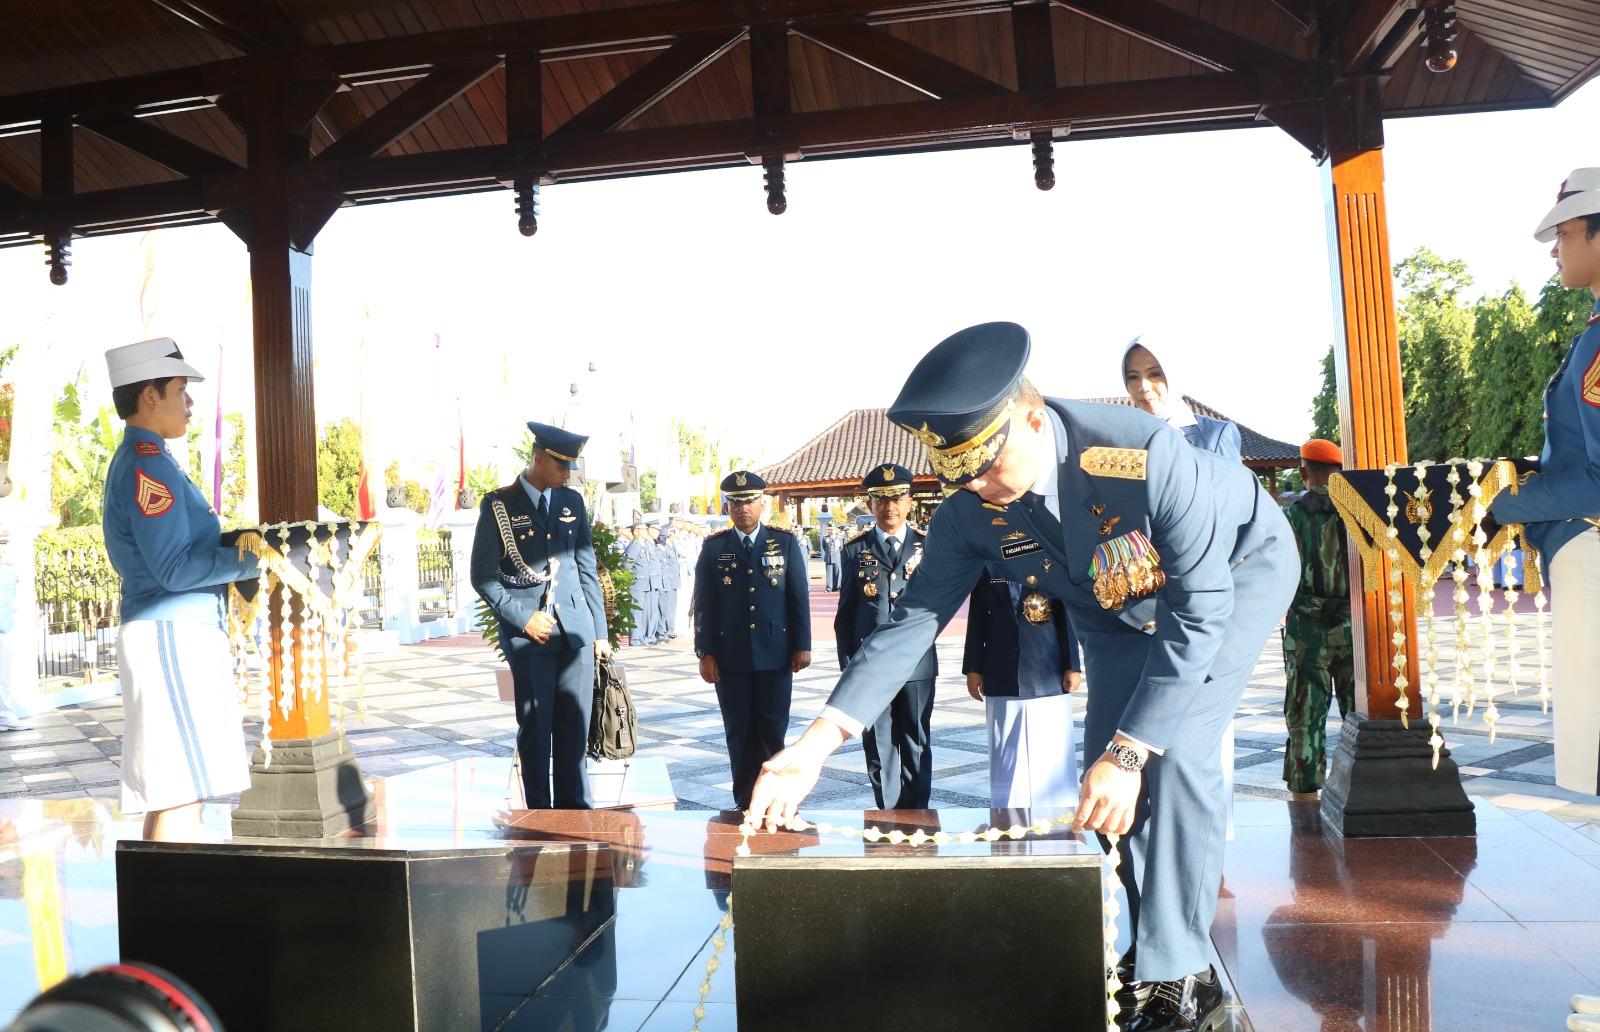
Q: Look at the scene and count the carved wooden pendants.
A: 5